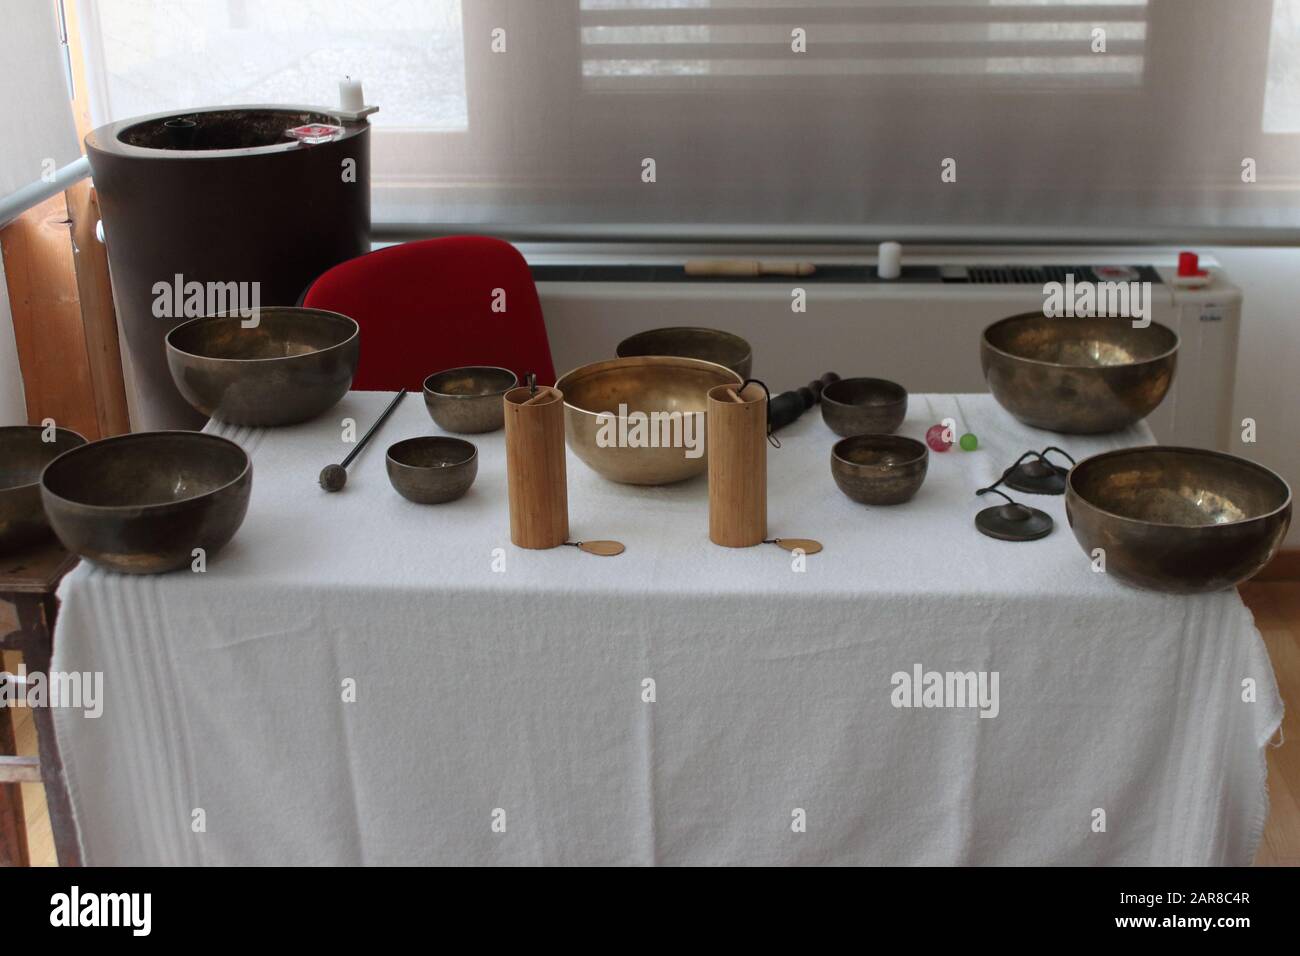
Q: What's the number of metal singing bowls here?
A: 11